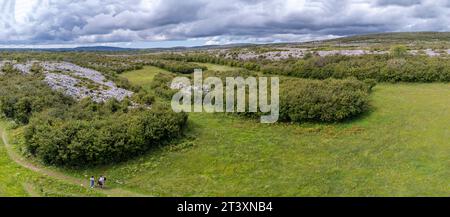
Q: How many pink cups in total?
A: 0